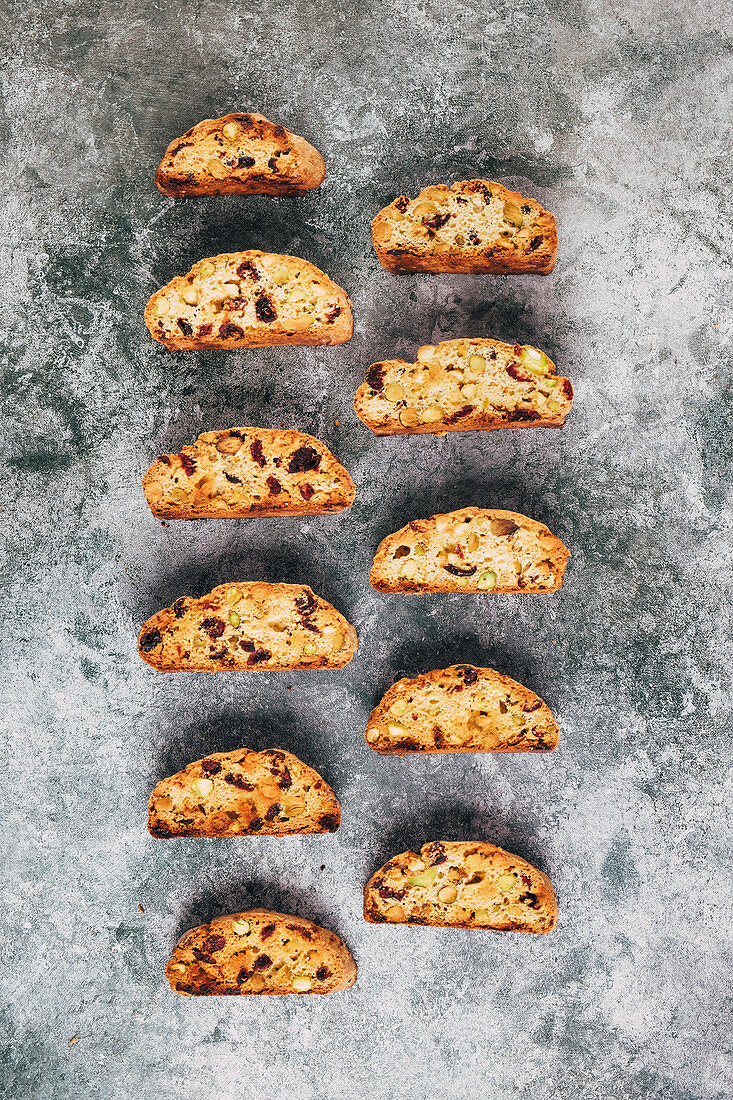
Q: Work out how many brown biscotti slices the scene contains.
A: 11